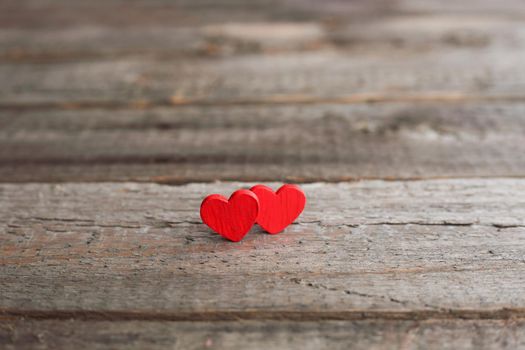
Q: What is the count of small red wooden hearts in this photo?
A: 2